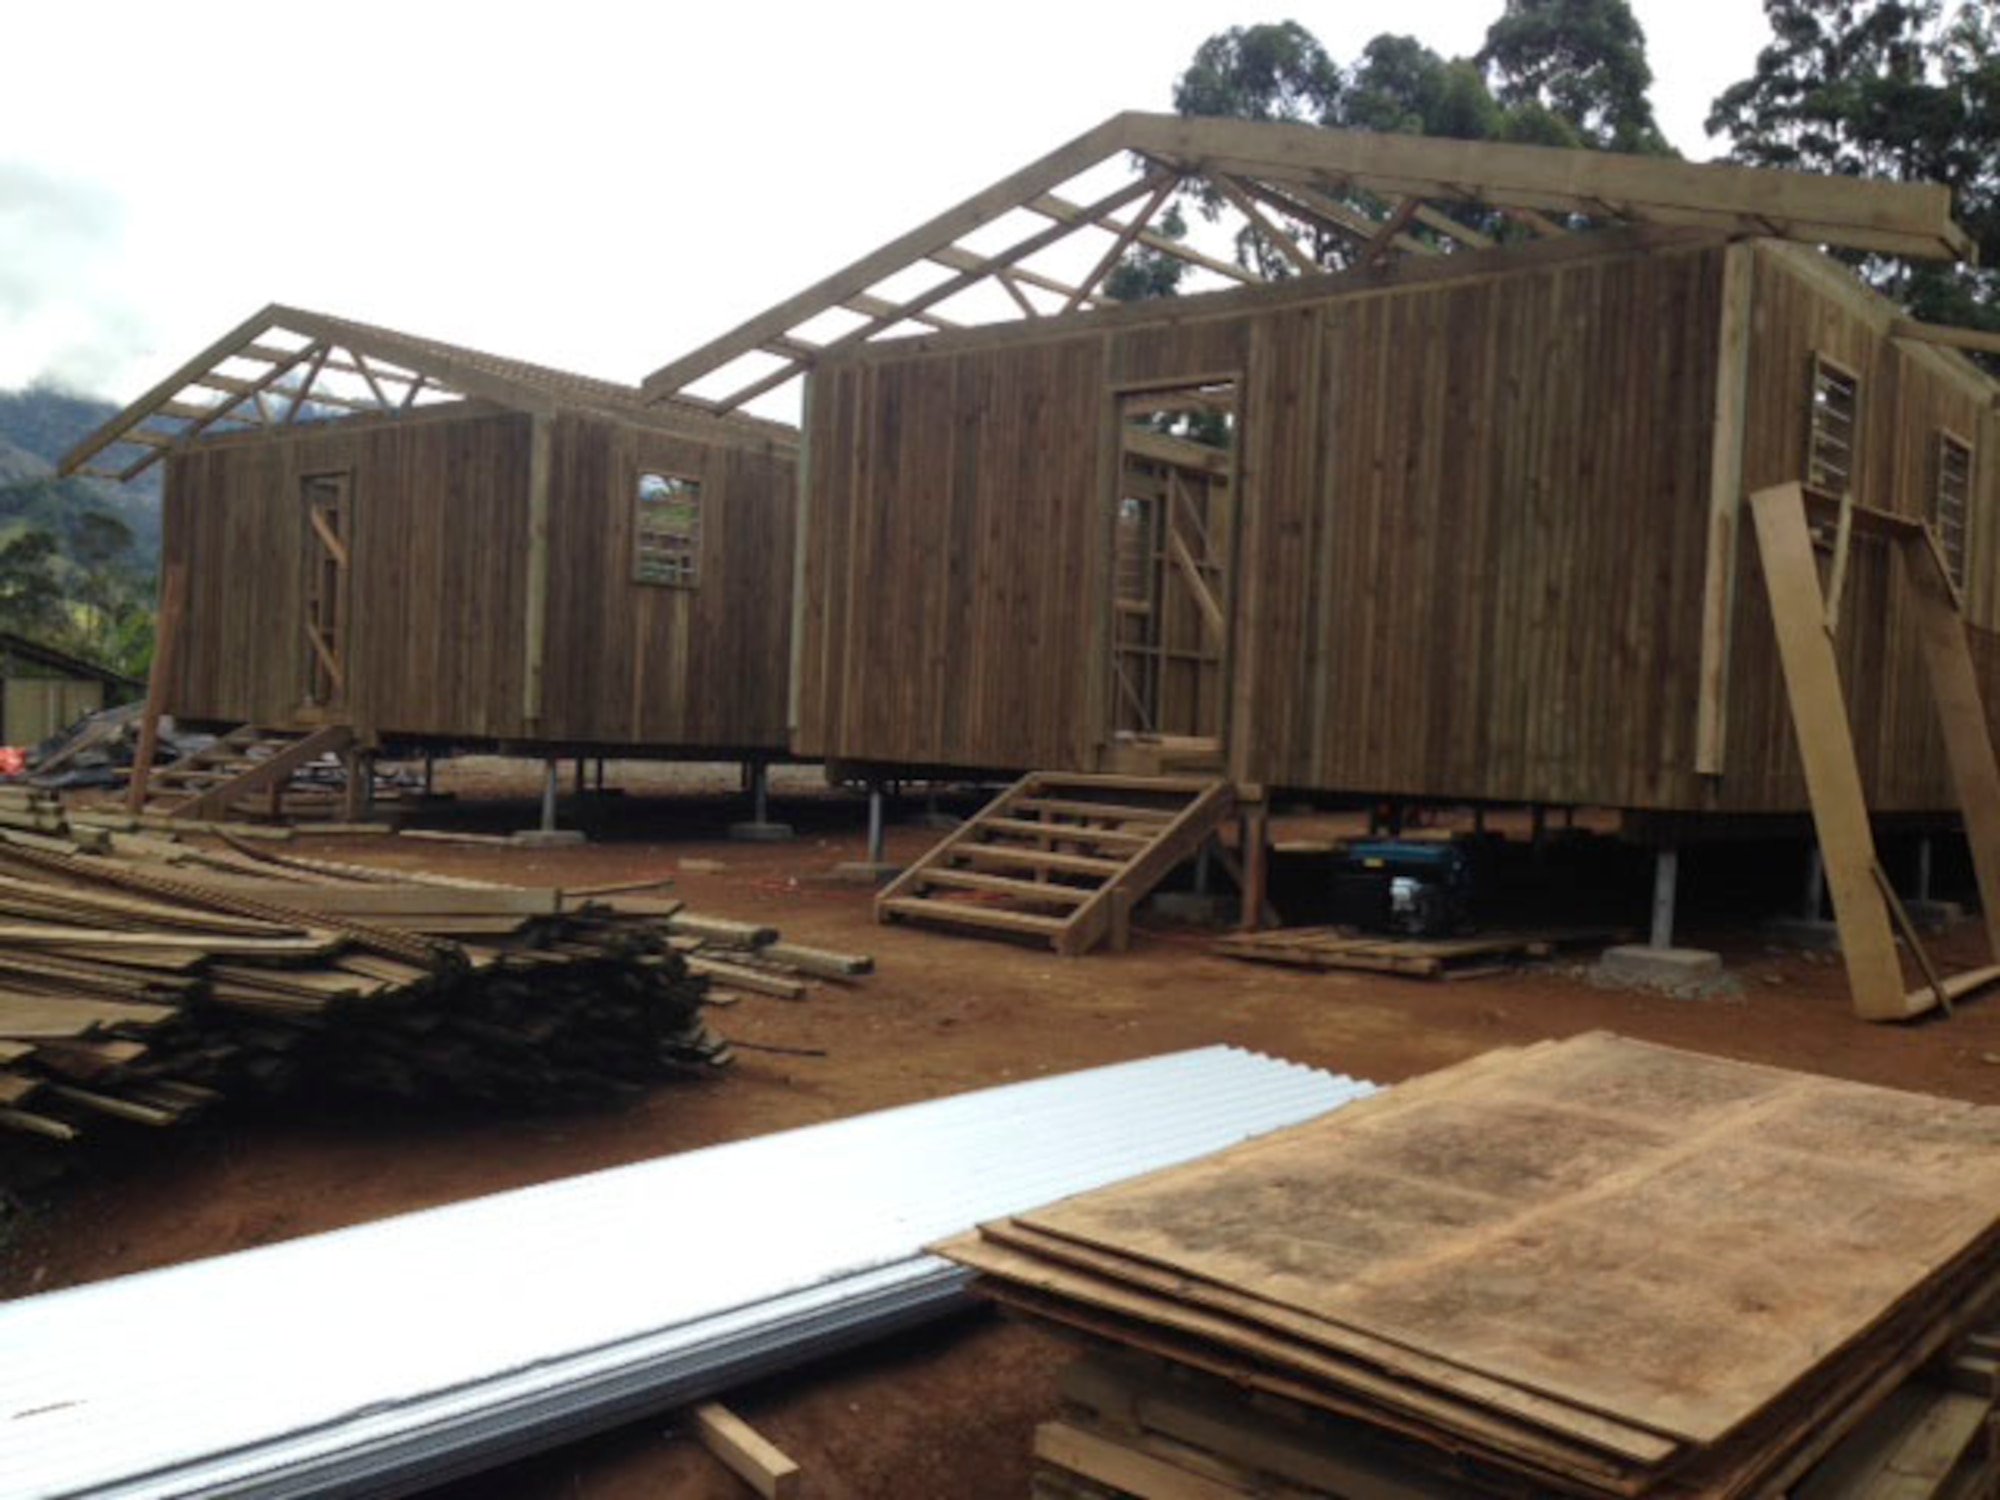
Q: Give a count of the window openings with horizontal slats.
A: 3